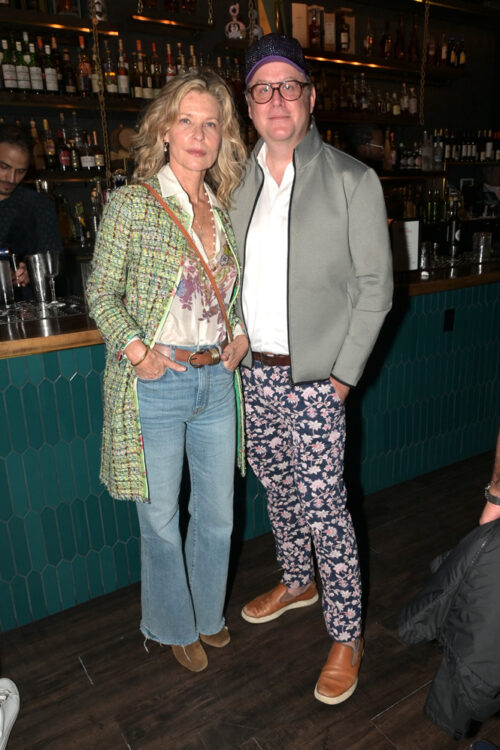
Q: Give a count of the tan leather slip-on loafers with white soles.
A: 2